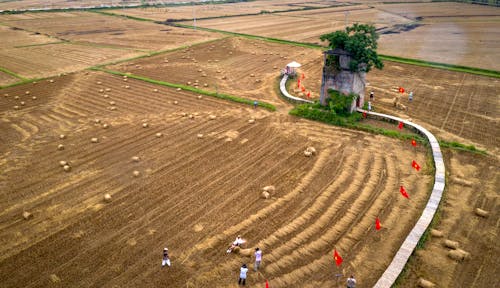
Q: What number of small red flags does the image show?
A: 13